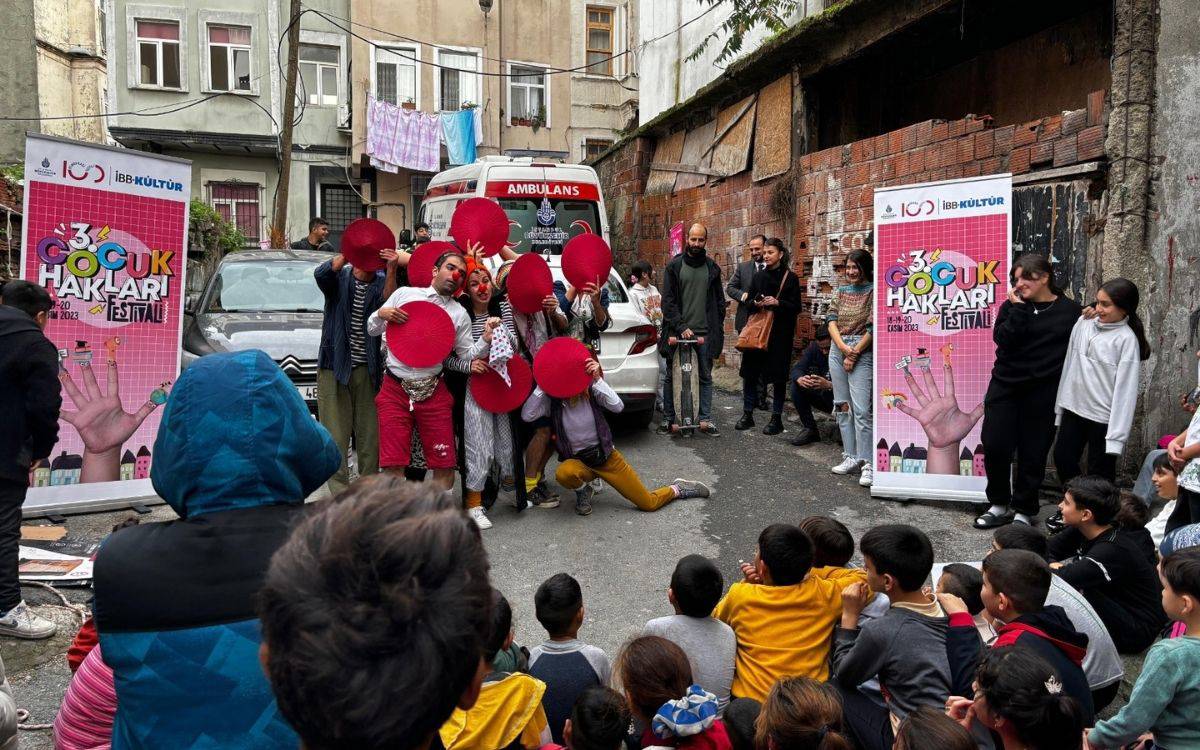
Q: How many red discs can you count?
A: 8